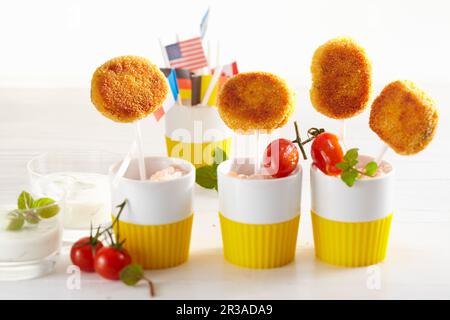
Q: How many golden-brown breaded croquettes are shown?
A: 4